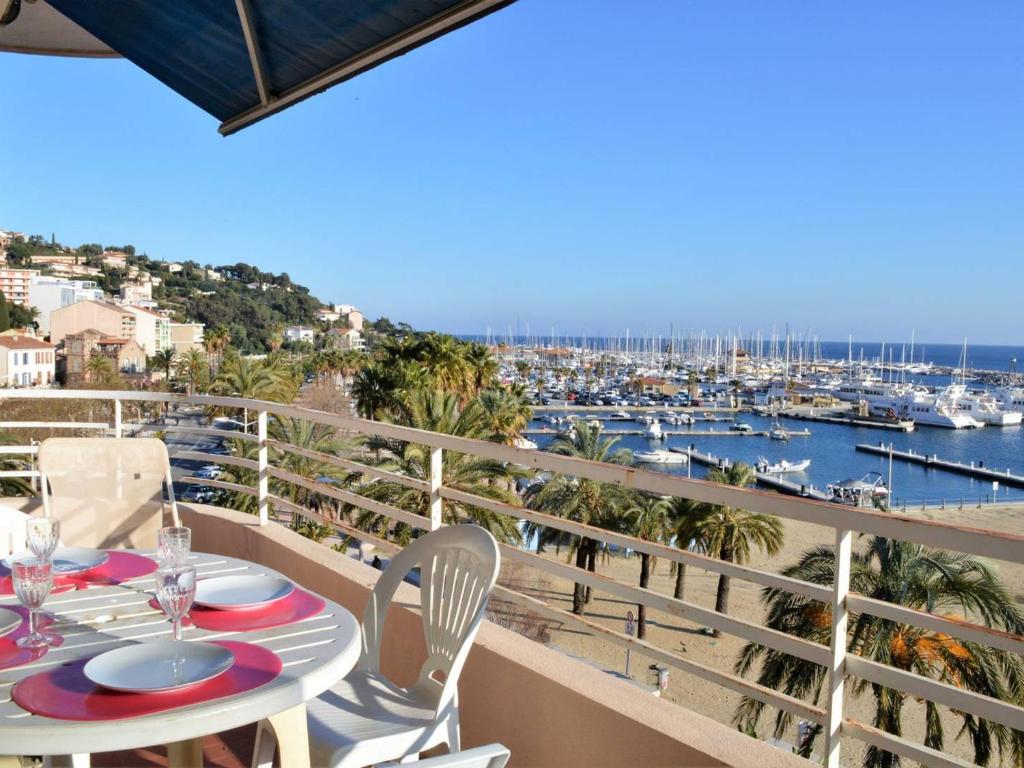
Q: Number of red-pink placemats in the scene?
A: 4